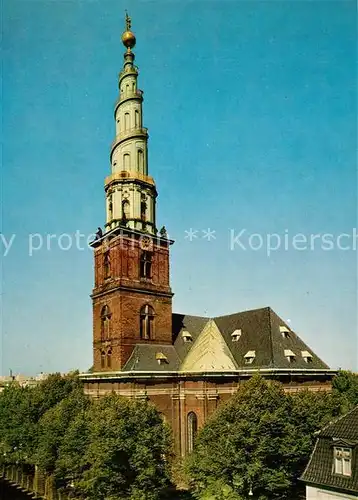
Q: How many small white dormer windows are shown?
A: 7